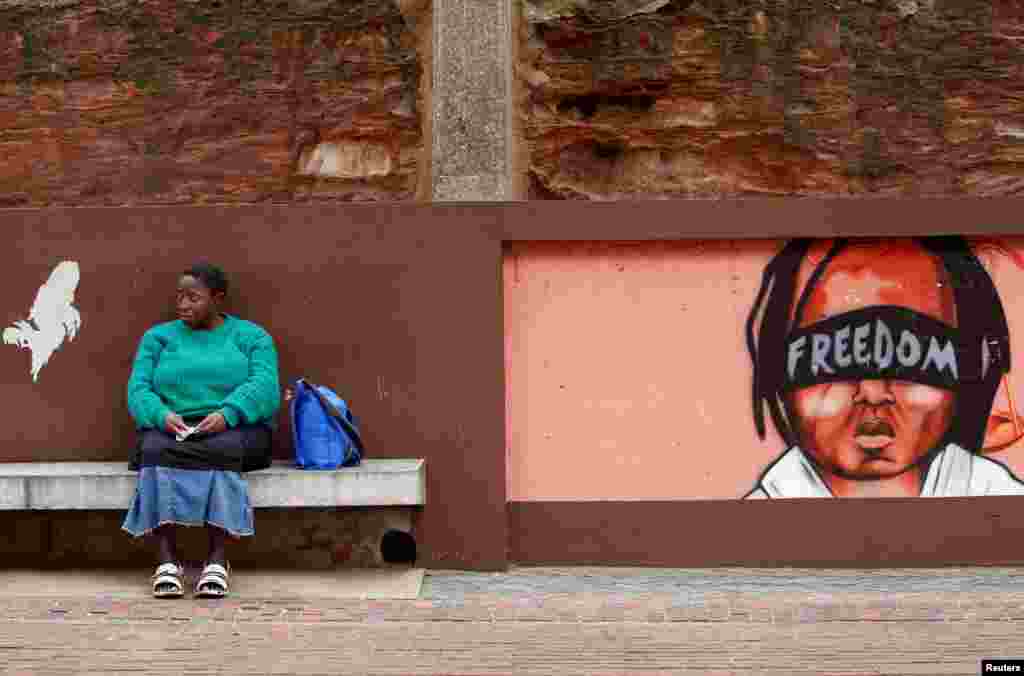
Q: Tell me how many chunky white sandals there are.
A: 2